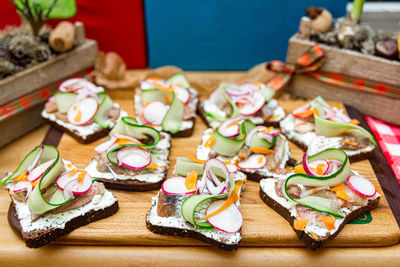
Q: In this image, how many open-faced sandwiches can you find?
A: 9